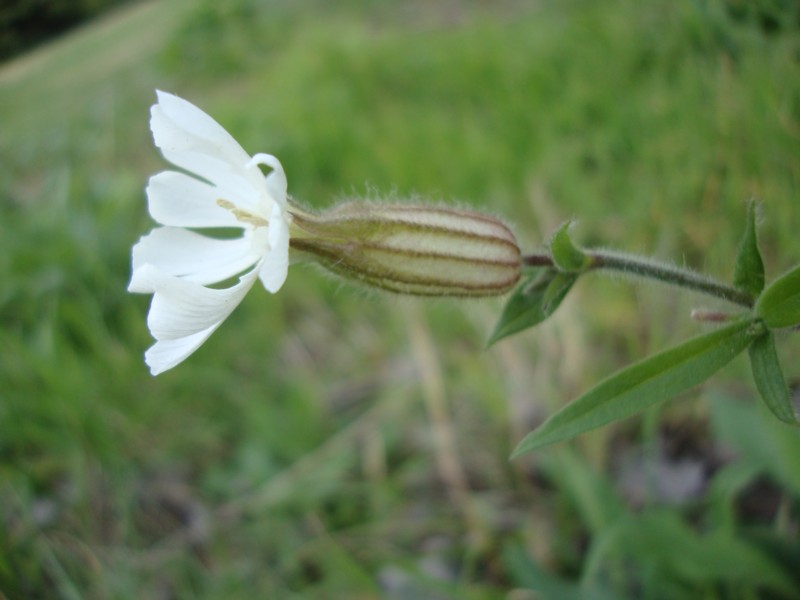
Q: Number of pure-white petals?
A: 5